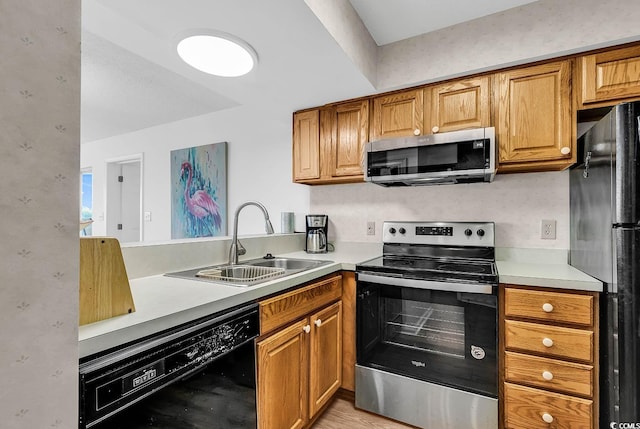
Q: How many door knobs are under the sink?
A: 2